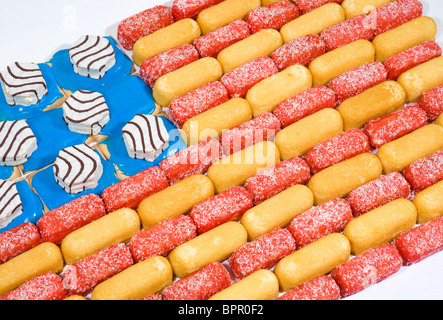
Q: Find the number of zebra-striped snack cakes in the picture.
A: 7